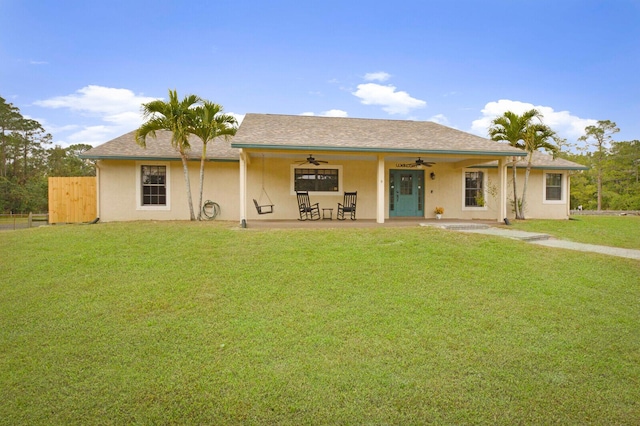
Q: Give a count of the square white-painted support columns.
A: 3